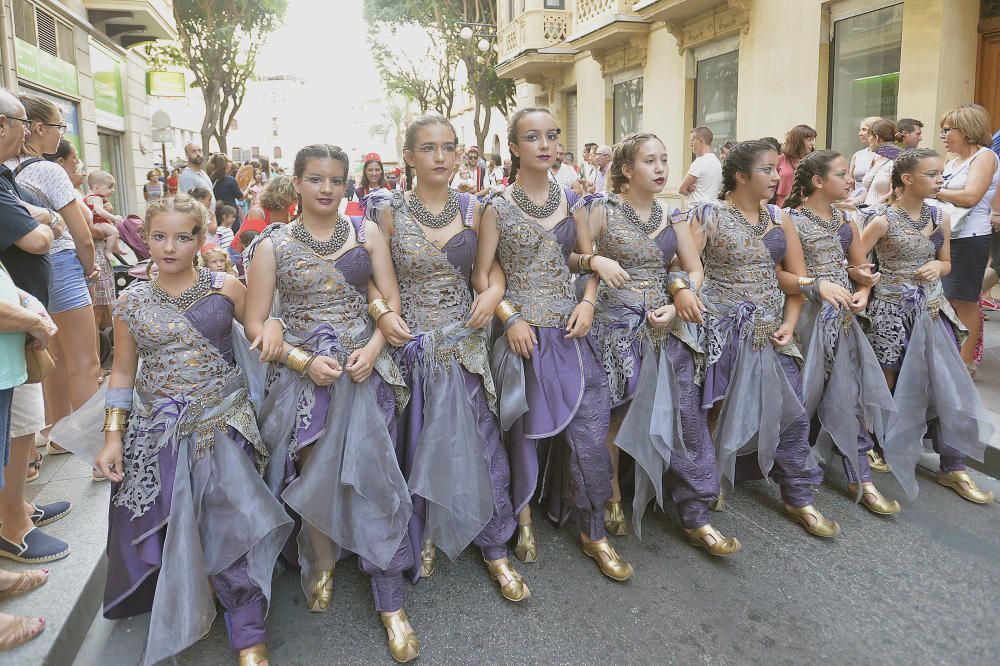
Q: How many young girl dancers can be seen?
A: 8